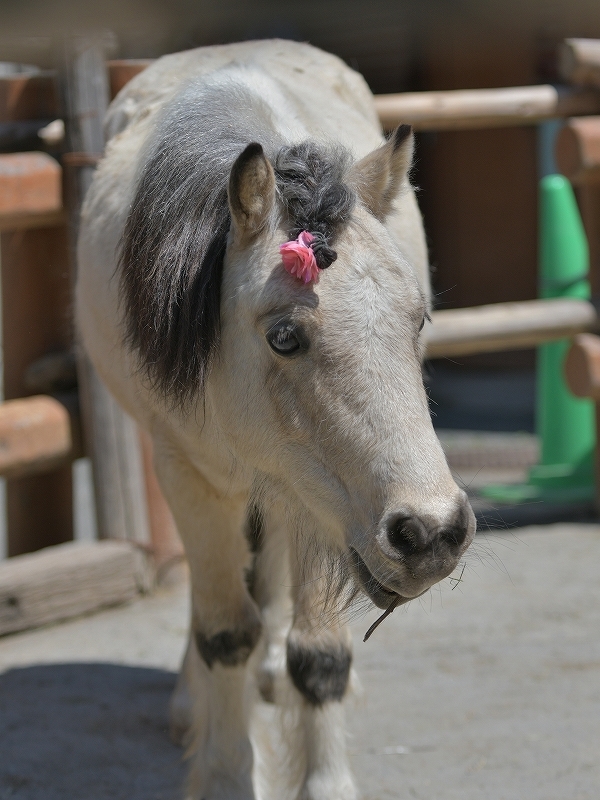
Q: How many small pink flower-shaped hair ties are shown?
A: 1